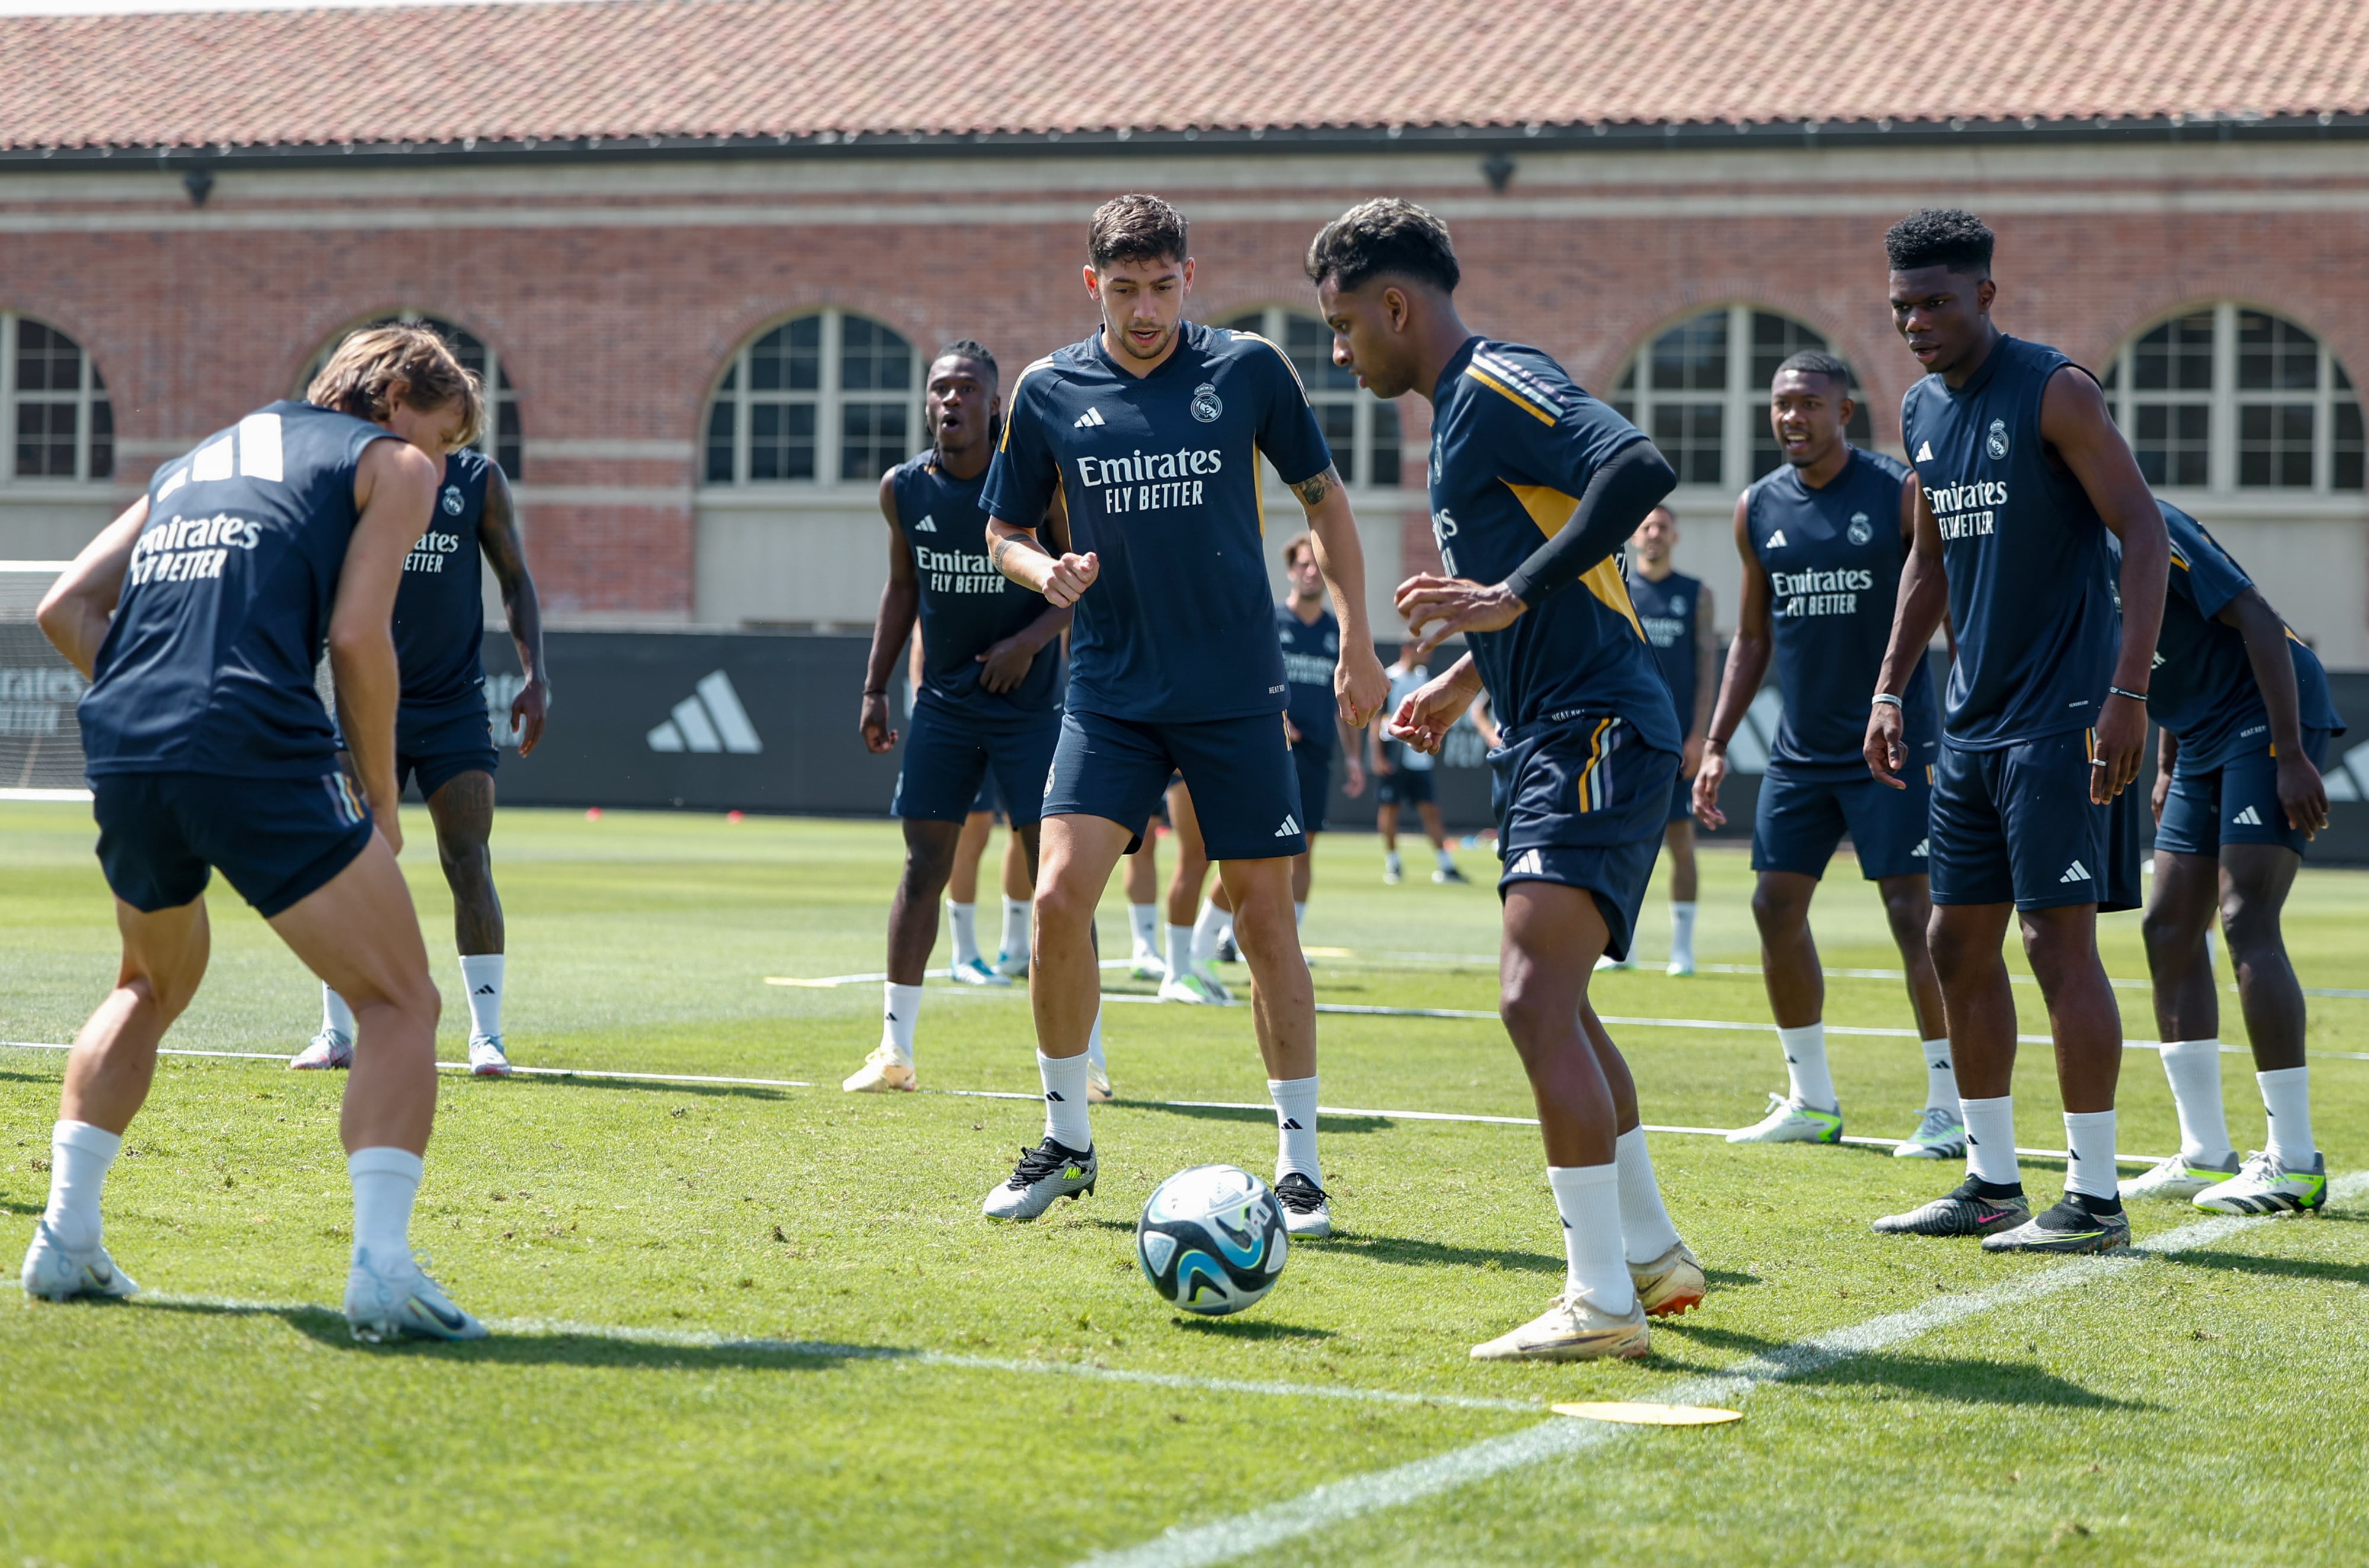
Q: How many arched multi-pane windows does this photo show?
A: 6